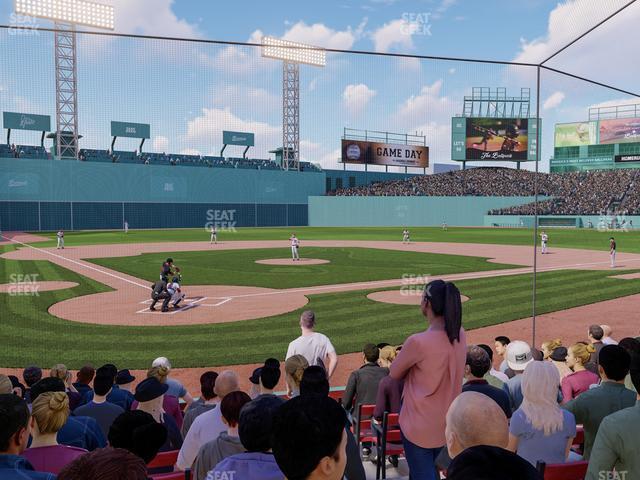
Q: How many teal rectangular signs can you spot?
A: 3